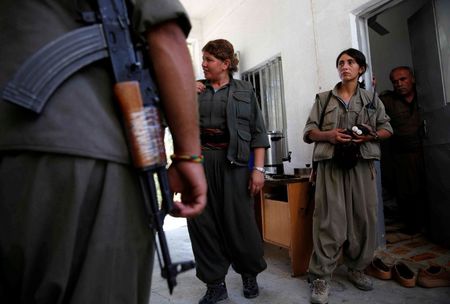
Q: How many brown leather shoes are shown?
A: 3